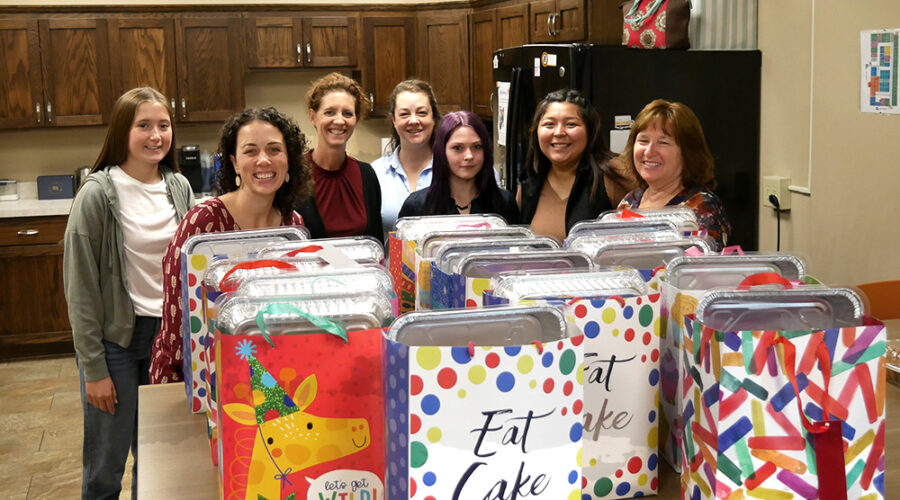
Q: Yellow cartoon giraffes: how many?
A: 1